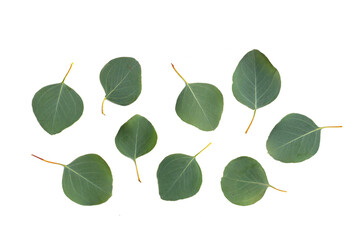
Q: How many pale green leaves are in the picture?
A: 9